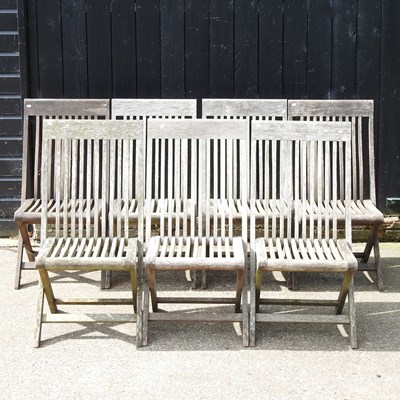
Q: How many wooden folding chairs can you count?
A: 7